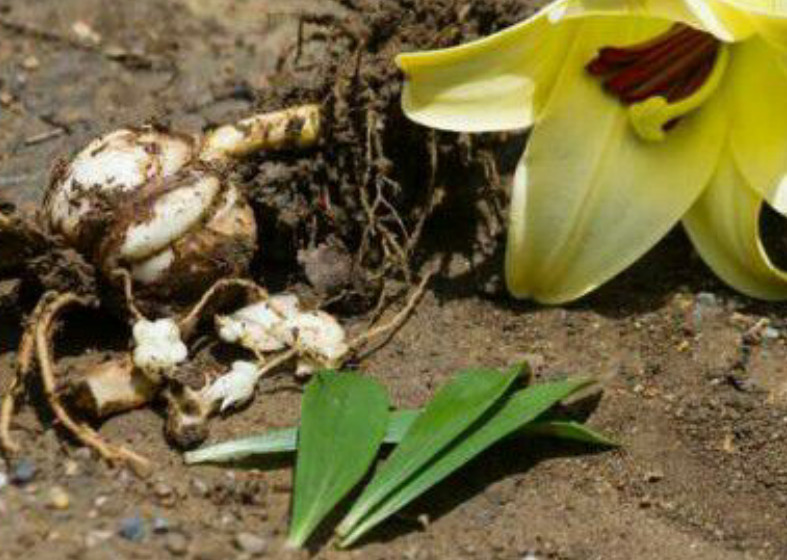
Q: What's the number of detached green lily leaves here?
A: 4